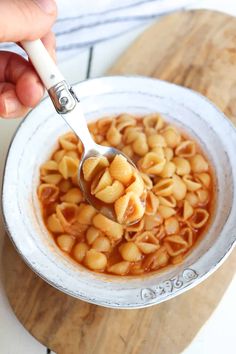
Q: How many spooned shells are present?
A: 6